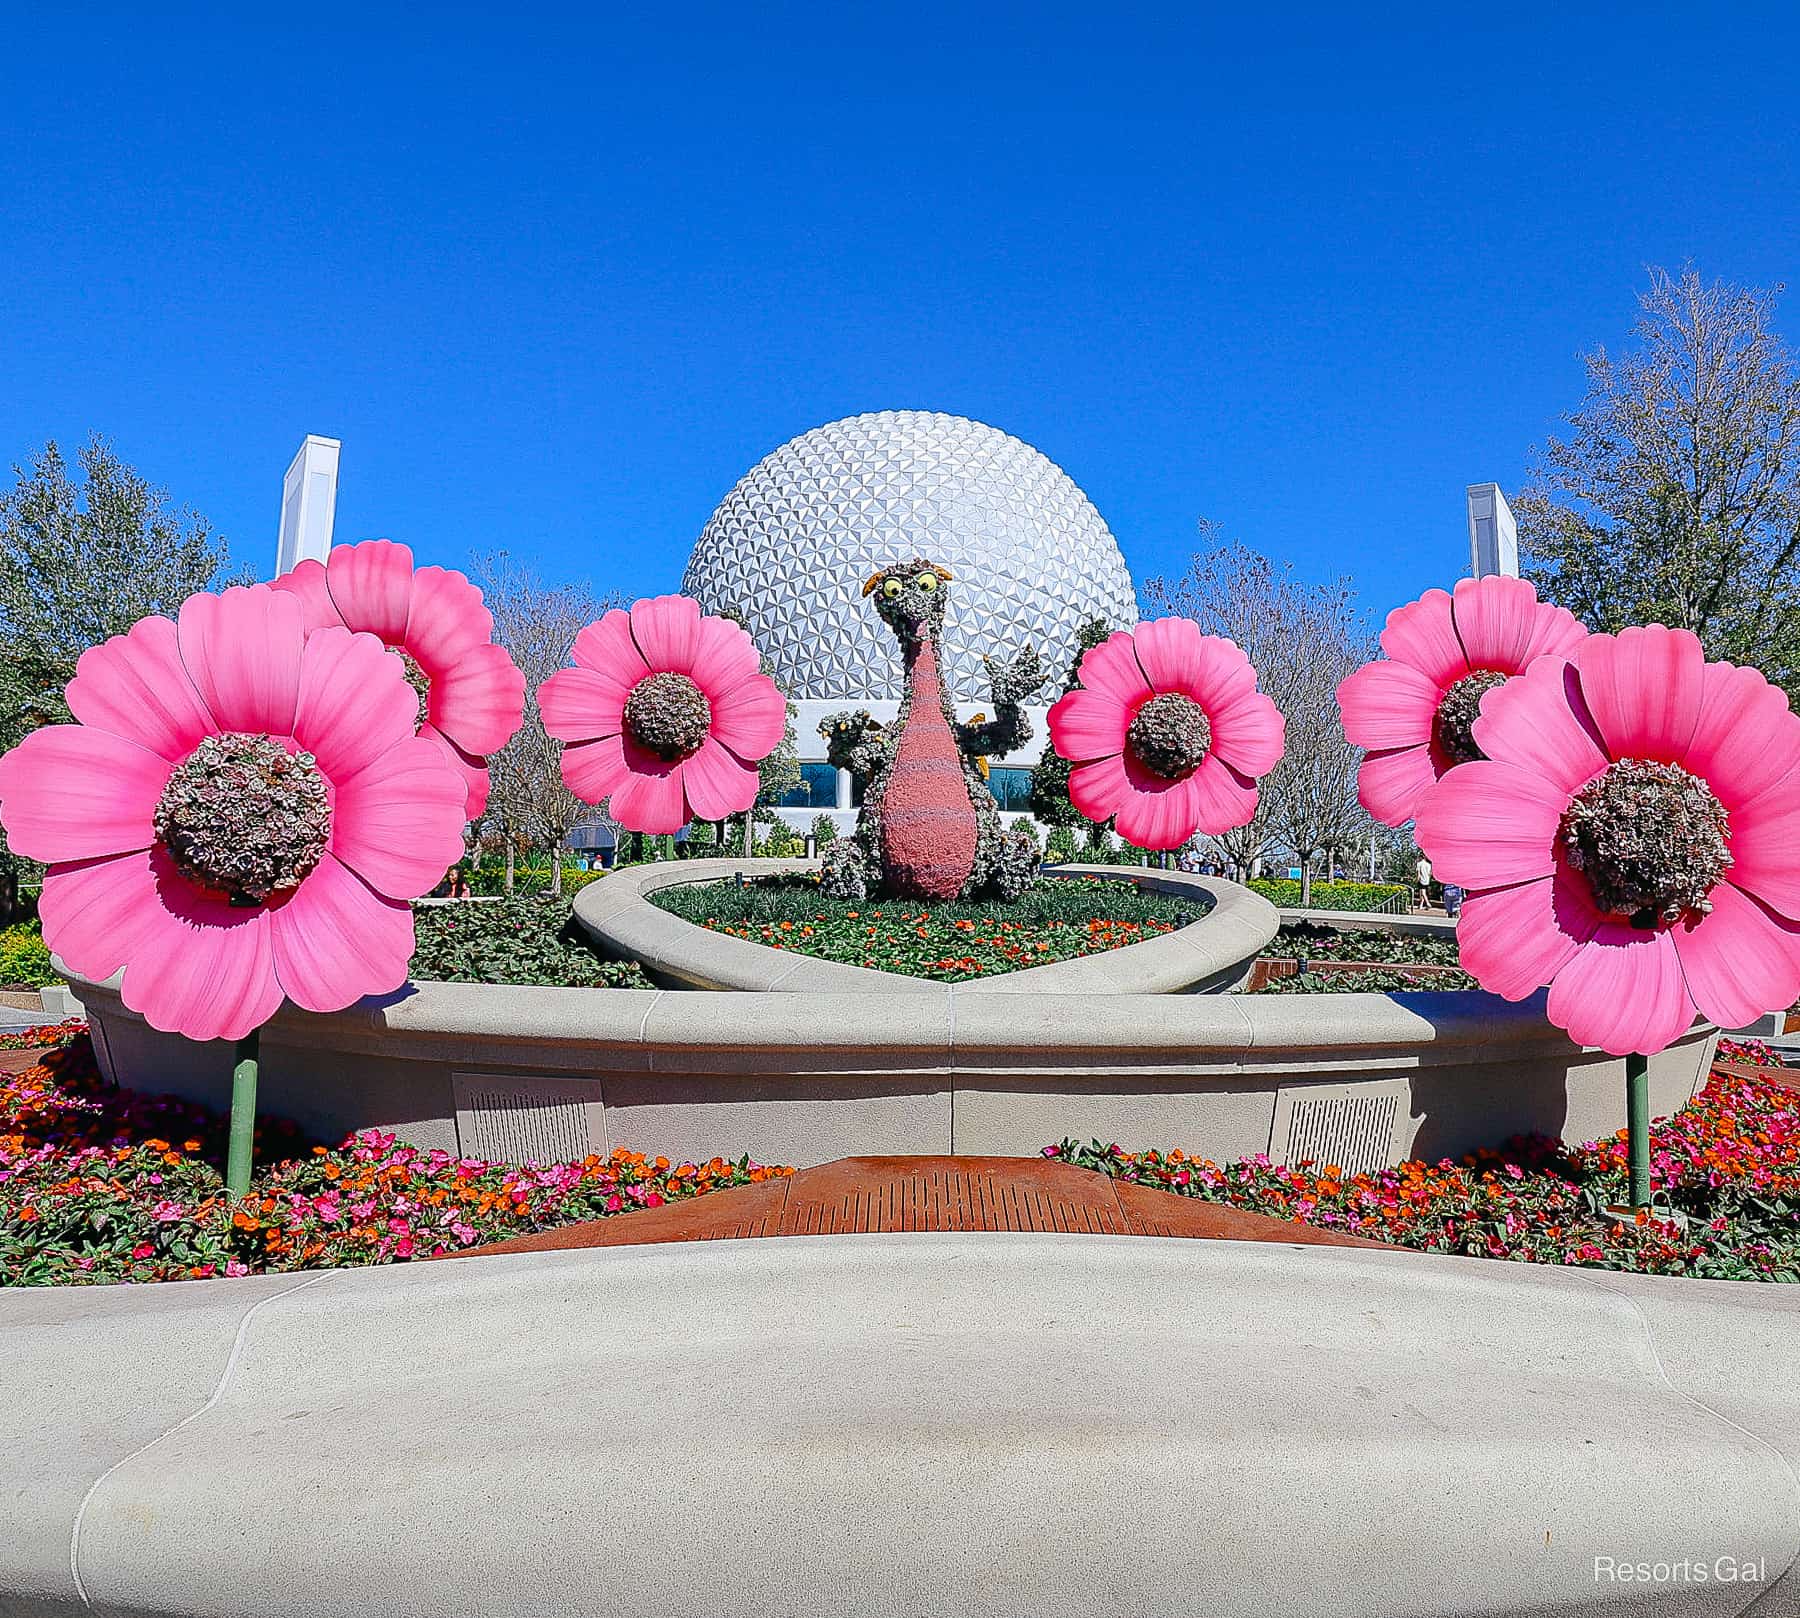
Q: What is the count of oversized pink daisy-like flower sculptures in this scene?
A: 6